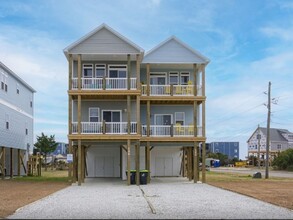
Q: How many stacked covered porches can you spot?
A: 4